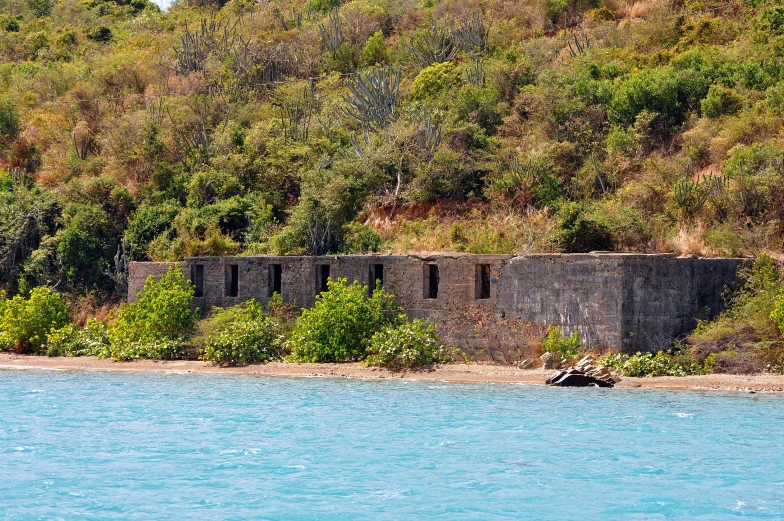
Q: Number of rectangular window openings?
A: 7